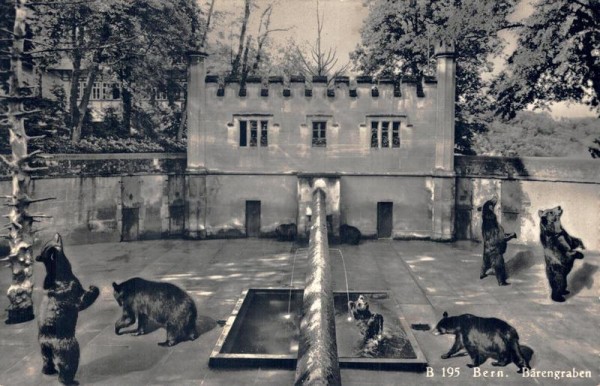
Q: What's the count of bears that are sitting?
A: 1